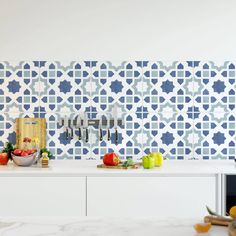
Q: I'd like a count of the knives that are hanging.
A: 7